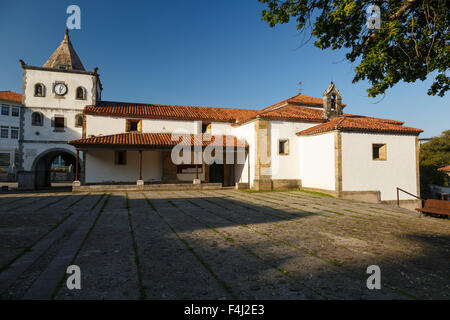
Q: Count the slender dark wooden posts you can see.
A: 3